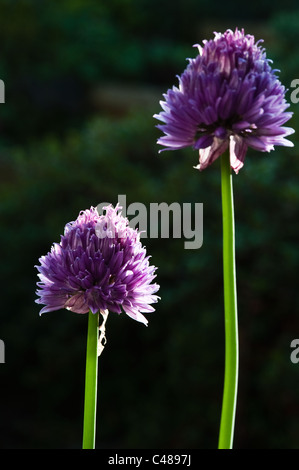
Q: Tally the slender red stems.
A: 0